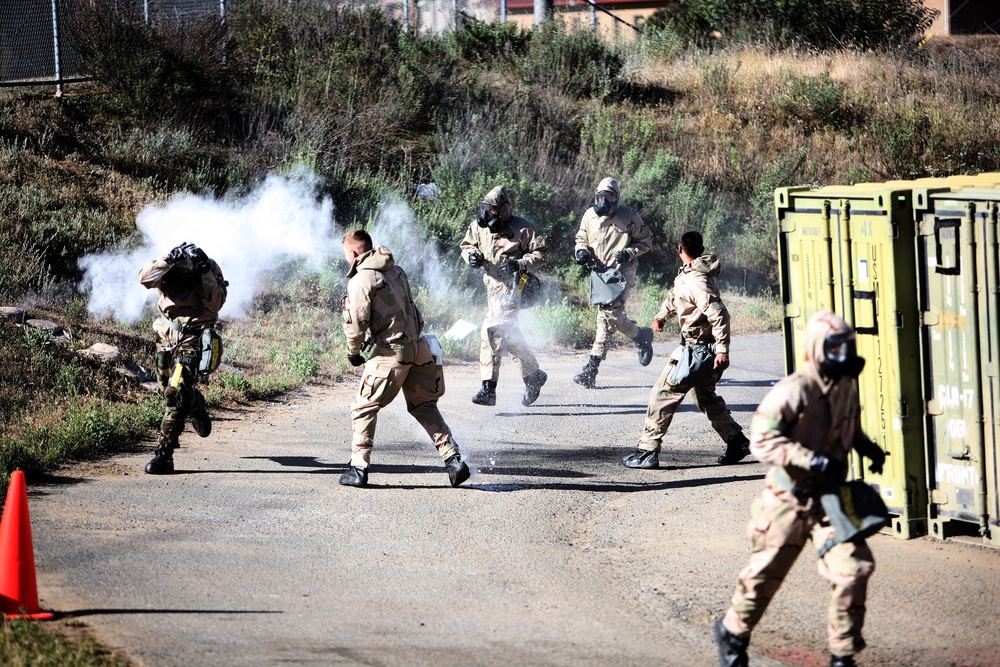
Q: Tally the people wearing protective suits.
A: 6